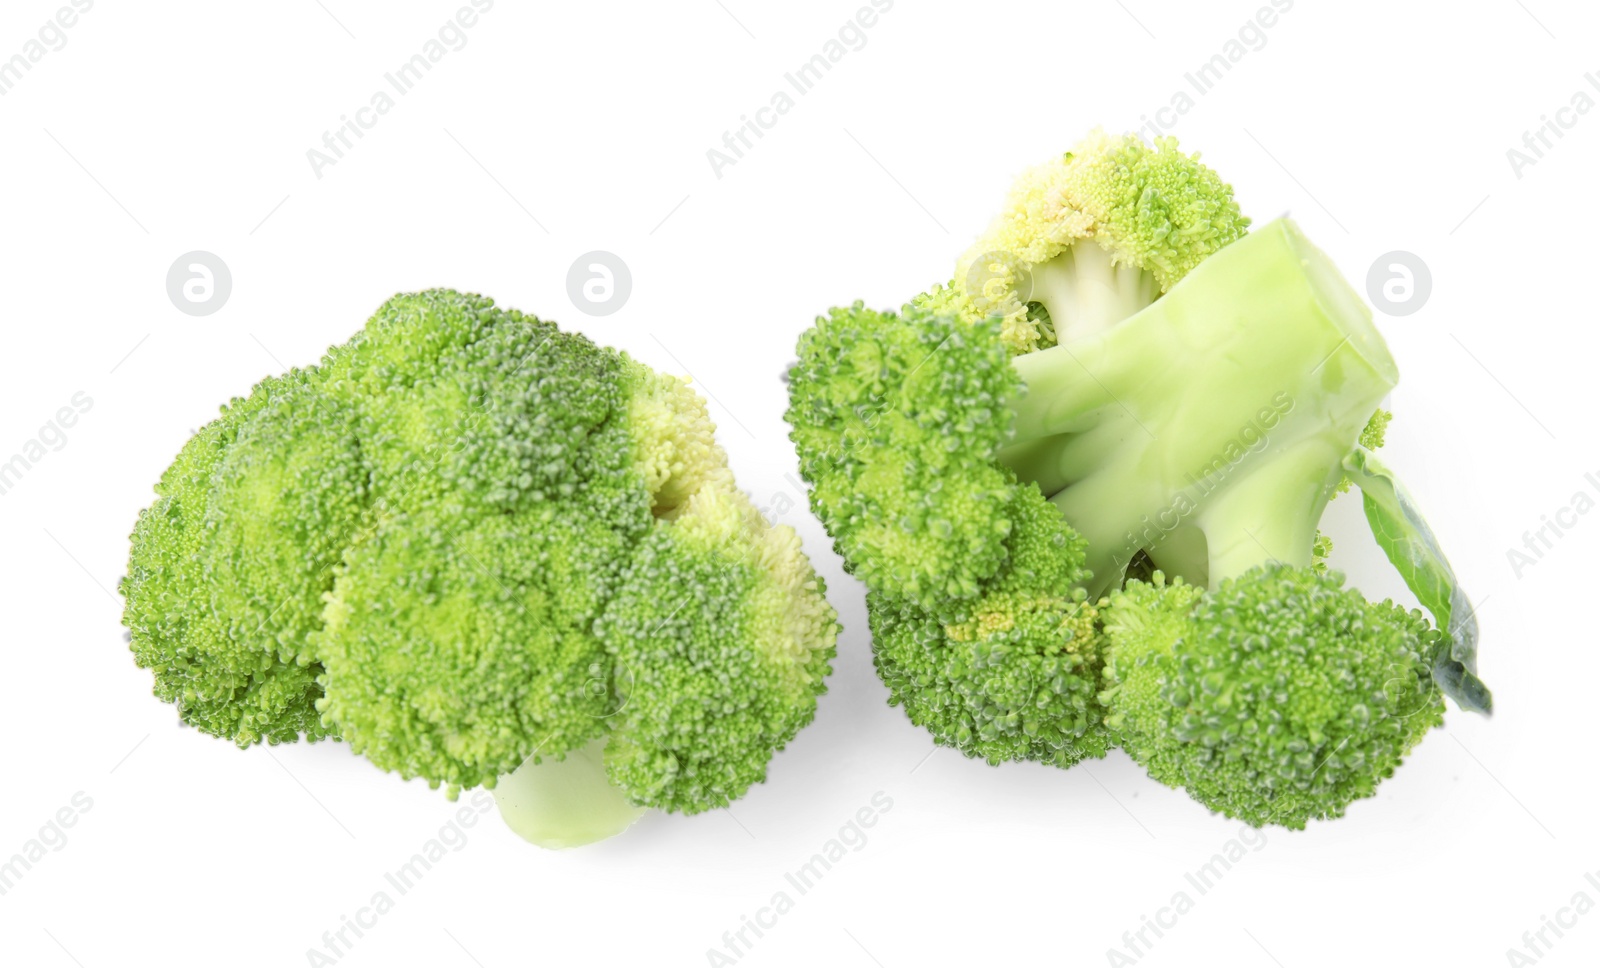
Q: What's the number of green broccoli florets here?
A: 2